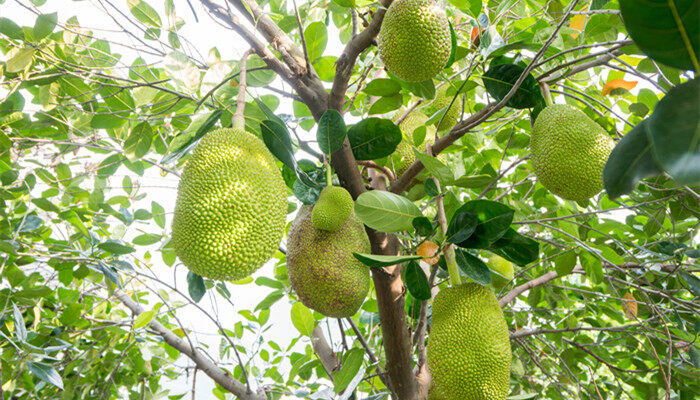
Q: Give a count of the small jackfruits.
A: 1